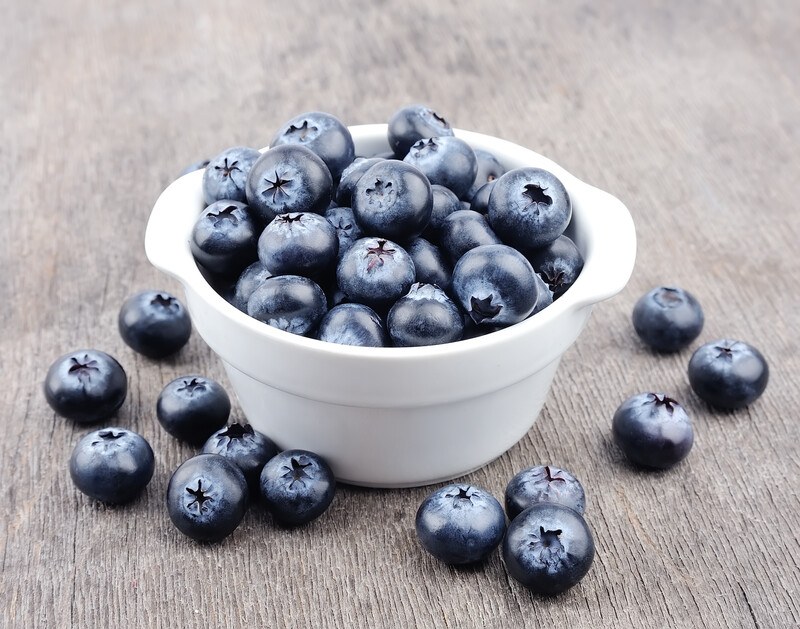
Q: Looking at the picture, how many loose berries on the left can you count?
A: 7